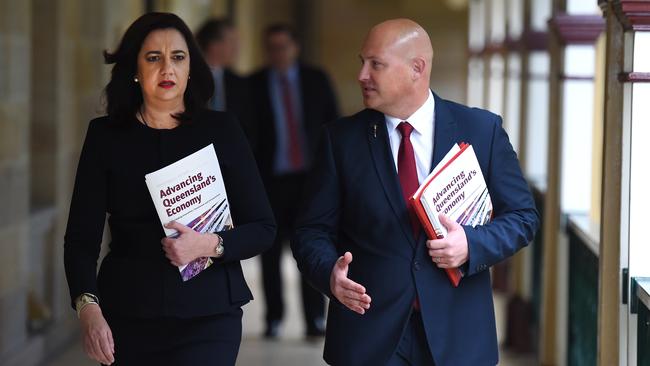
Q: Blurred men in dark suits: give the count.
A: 2